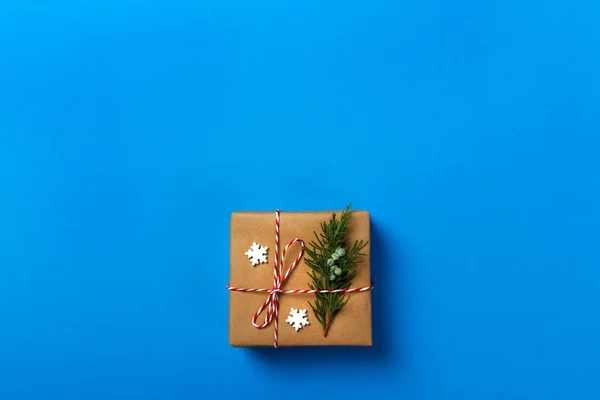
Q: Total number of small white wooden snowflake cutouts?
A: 2